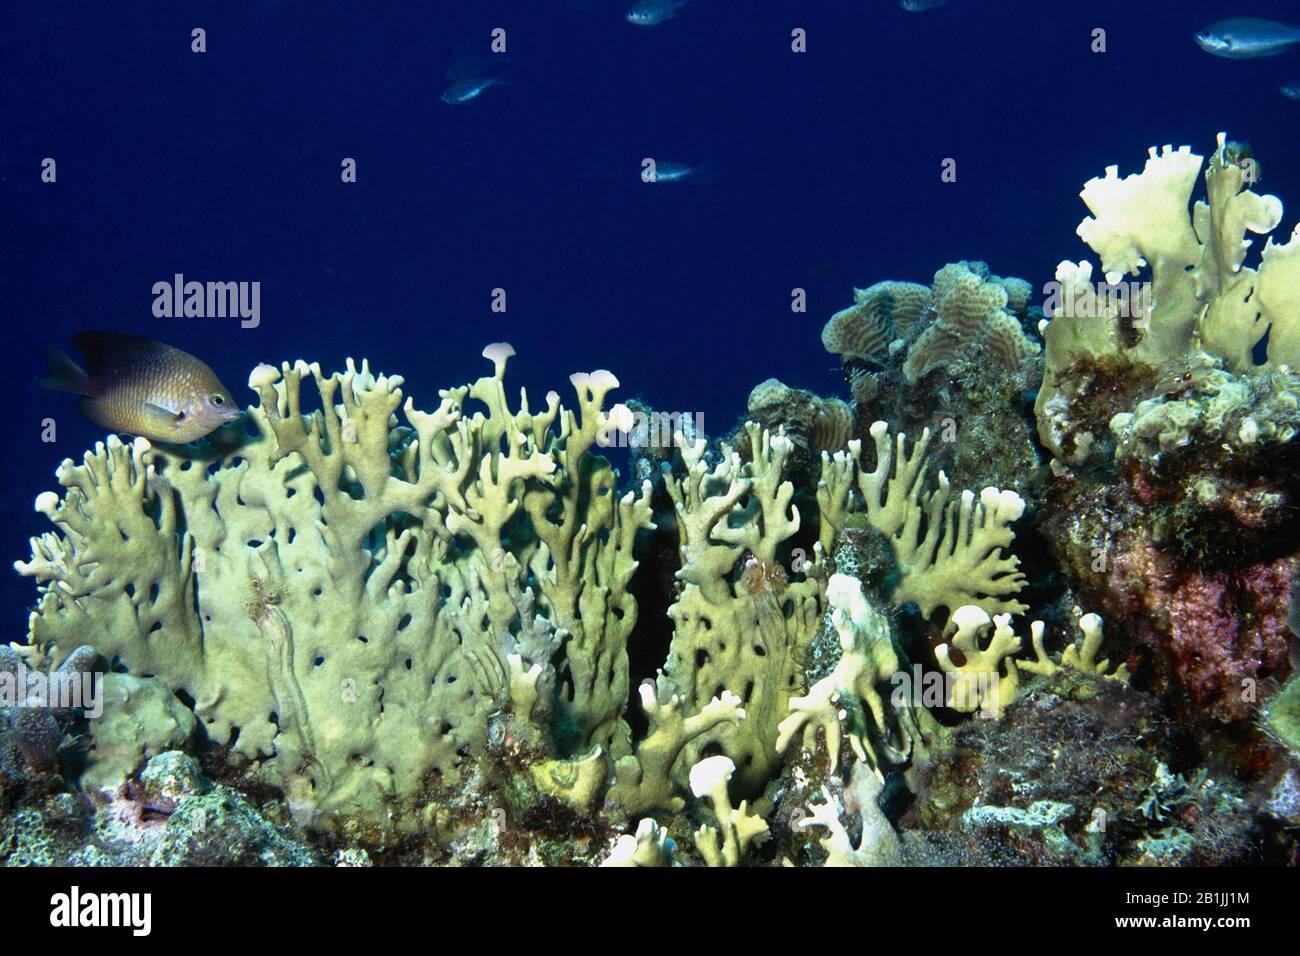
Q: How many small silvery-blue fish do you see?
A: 6